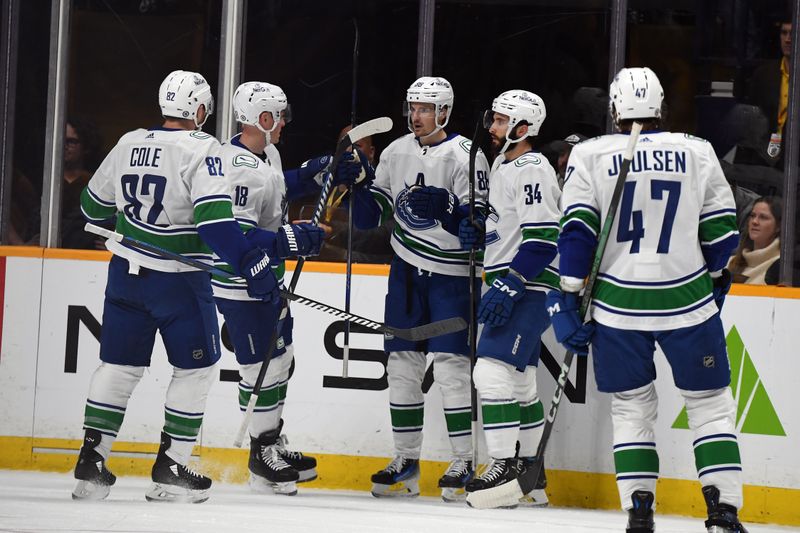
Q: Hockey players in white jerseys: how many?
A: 5